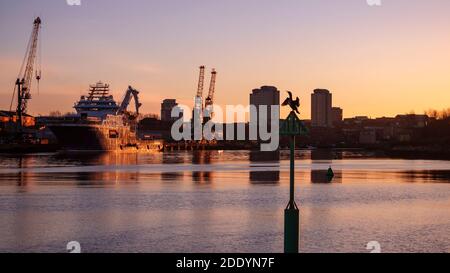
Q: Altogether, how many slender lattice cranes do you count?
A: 3